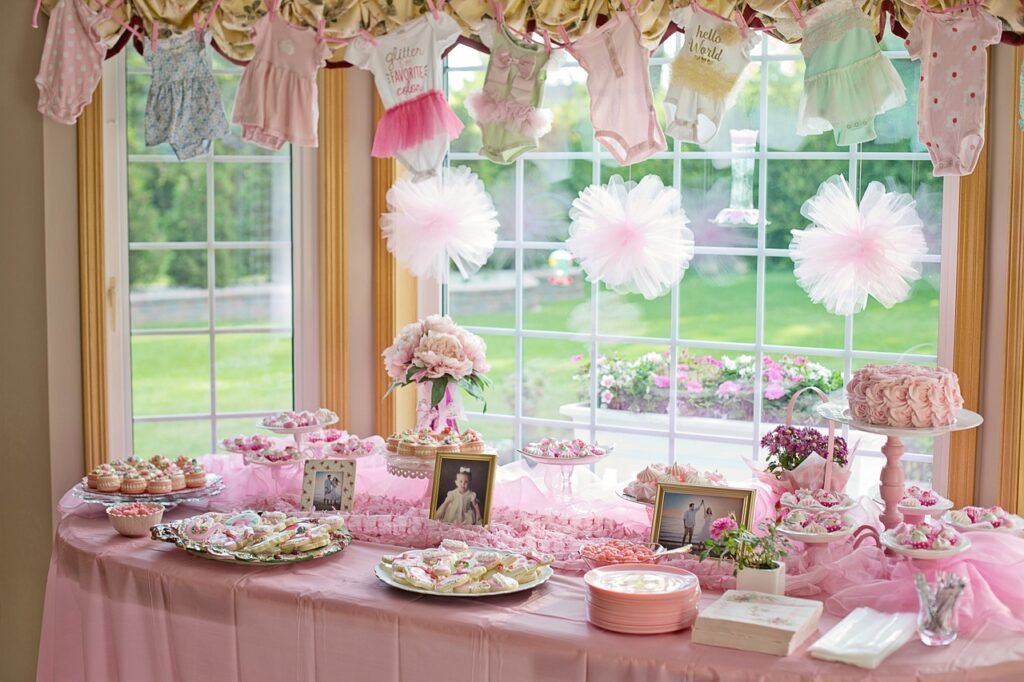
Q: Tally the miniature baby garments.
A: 9